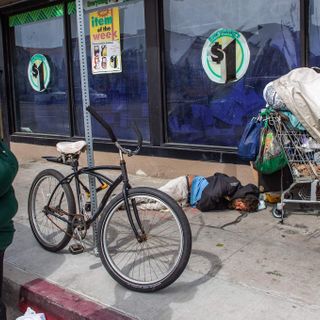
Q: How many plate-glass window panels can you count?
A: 4